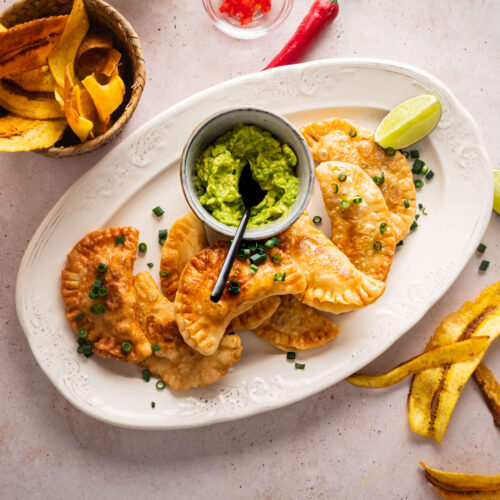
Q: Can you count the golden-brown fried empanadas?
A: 8